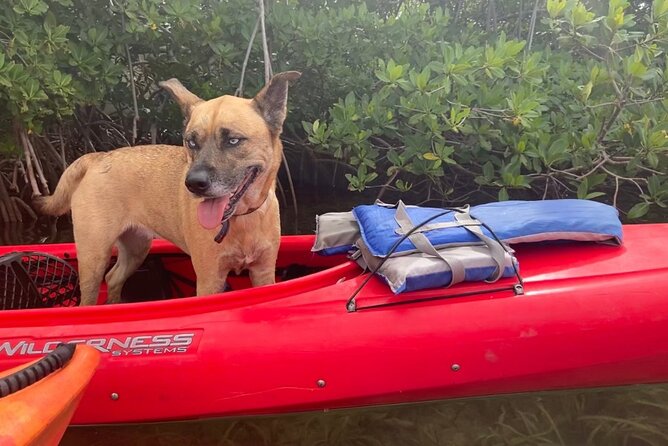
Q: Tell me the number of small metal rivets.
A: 3